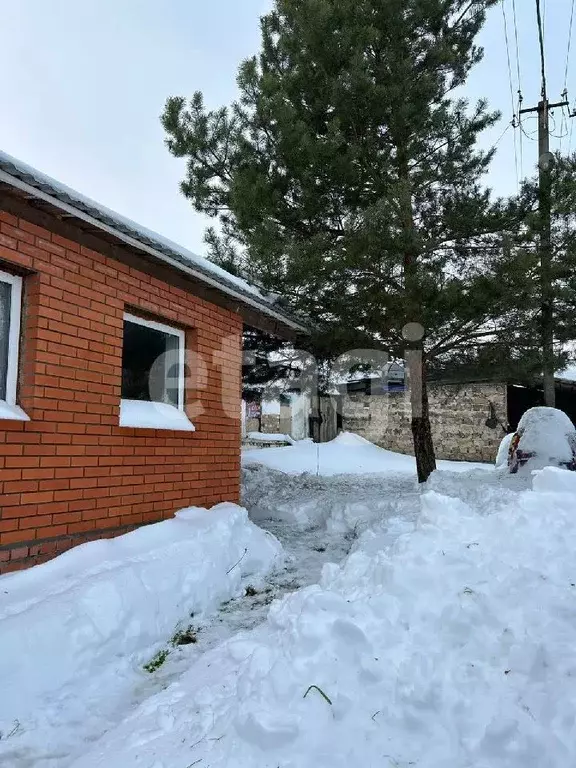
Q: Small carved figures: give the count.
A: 0